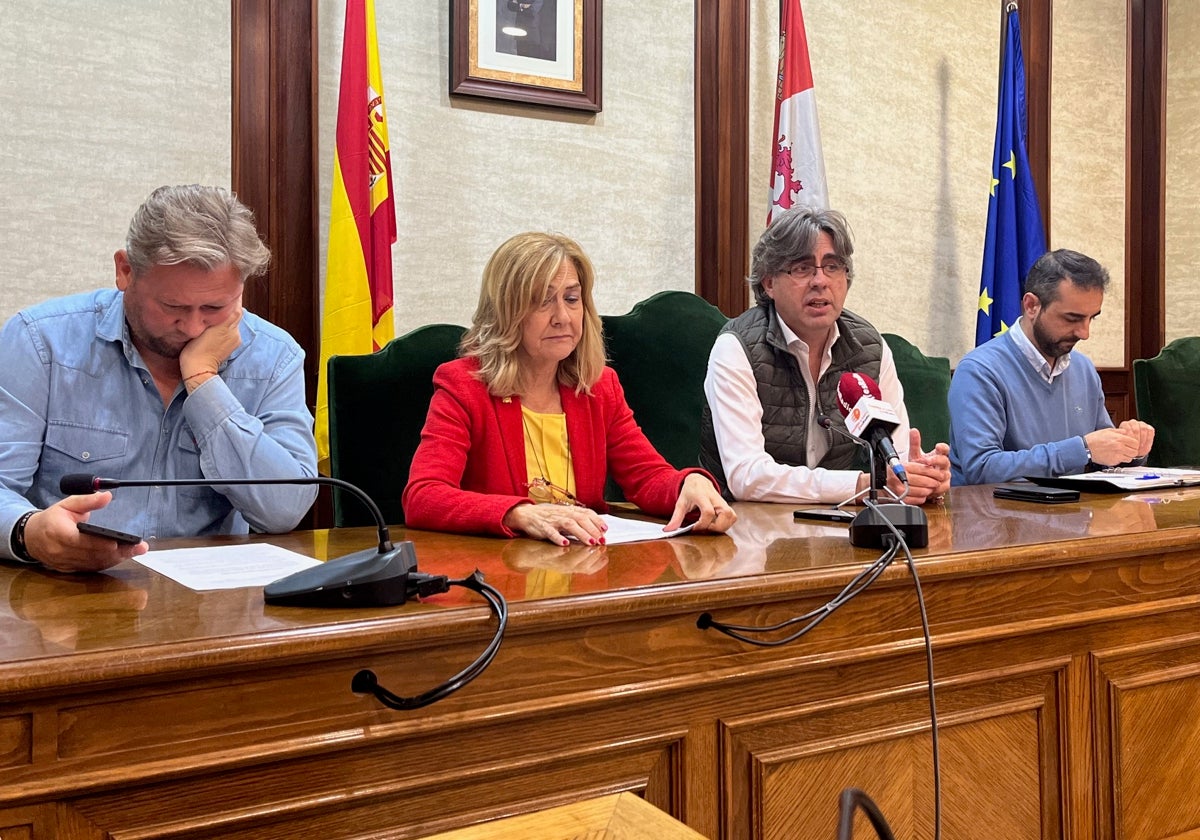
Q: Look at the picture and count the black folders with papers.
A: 1